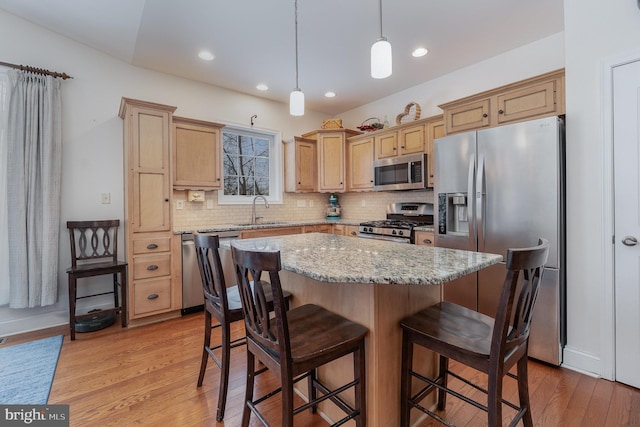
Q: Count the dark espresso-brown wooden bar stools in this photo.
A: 4